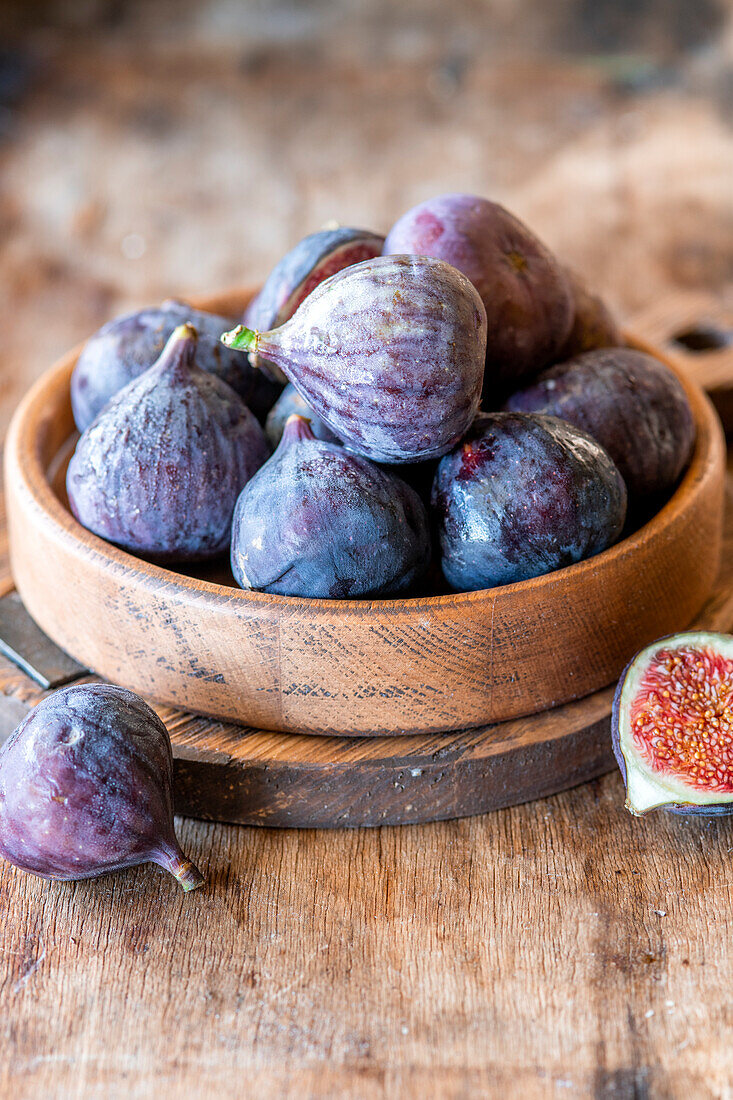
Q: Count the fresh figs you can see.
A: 12